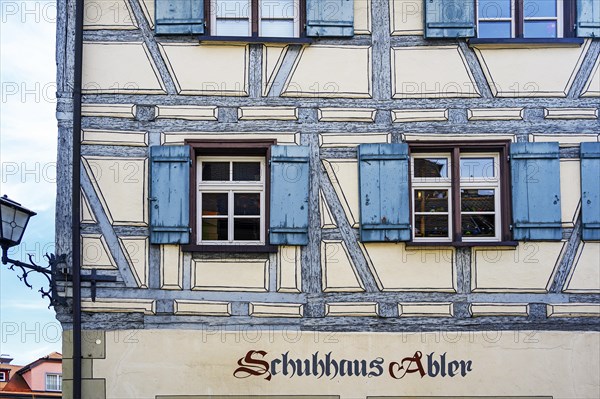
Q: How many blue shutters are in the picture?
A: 9